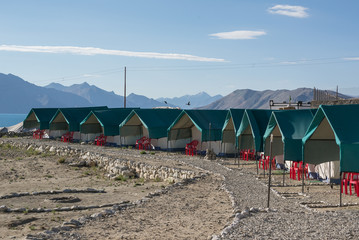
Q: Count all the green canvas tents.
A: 9